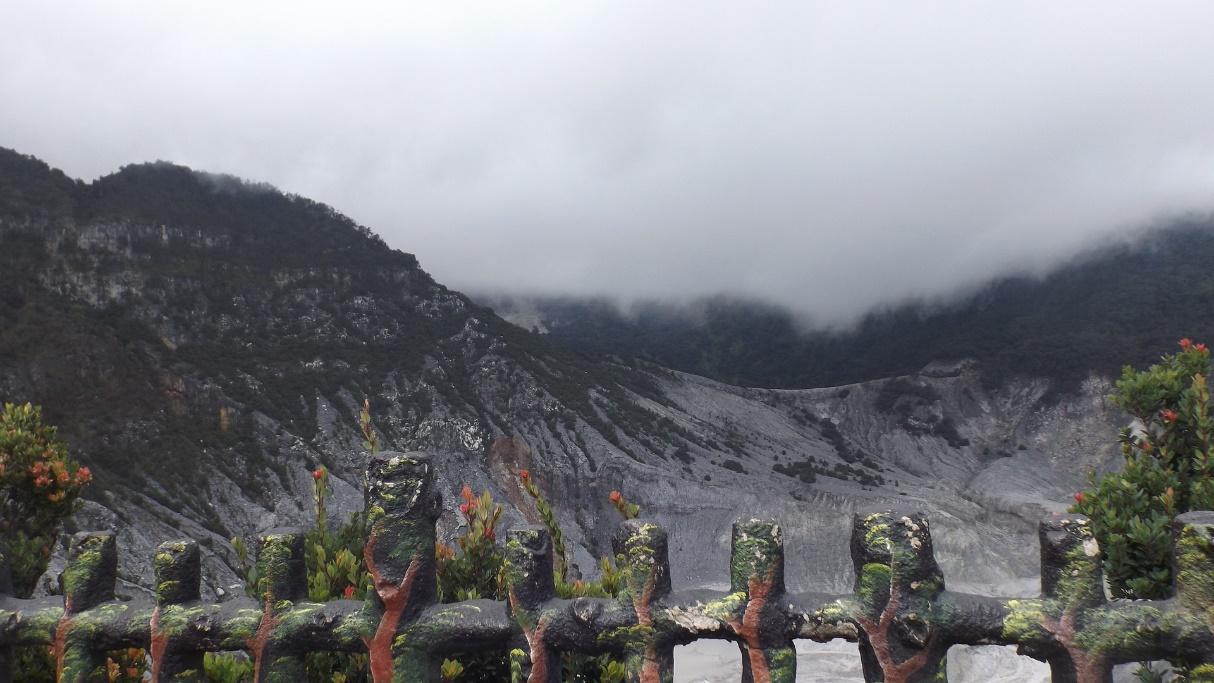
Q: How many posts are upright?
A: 10